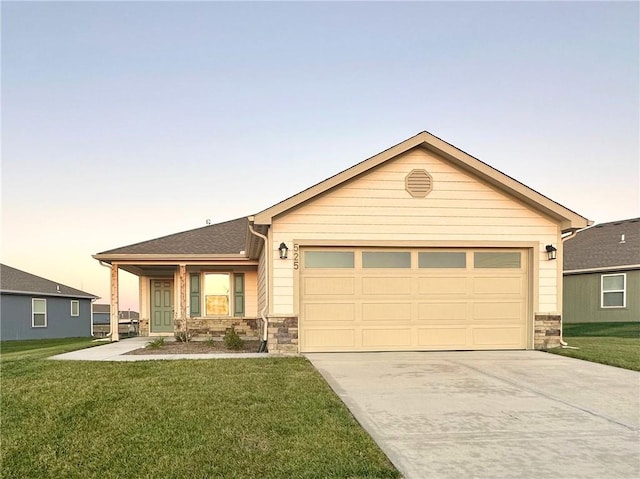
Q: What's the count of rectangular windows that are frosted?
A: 4